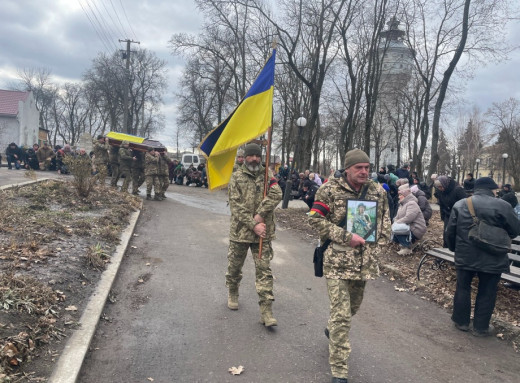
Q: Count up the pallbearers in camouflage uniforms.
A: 6